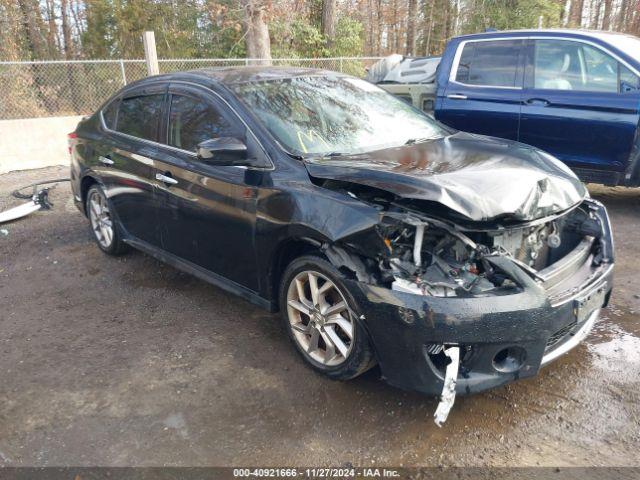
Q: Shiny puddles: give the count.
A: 1